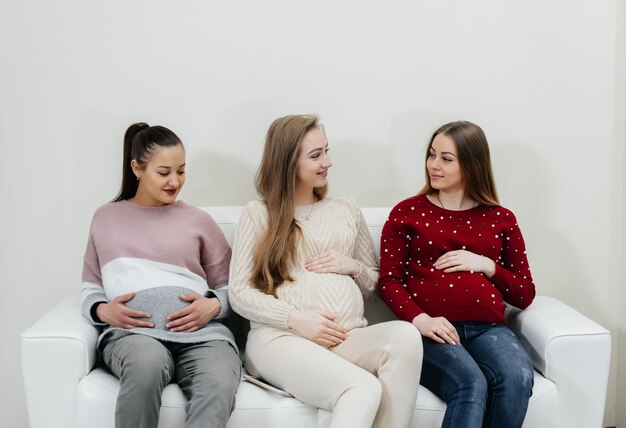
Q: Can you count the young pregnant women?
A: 3